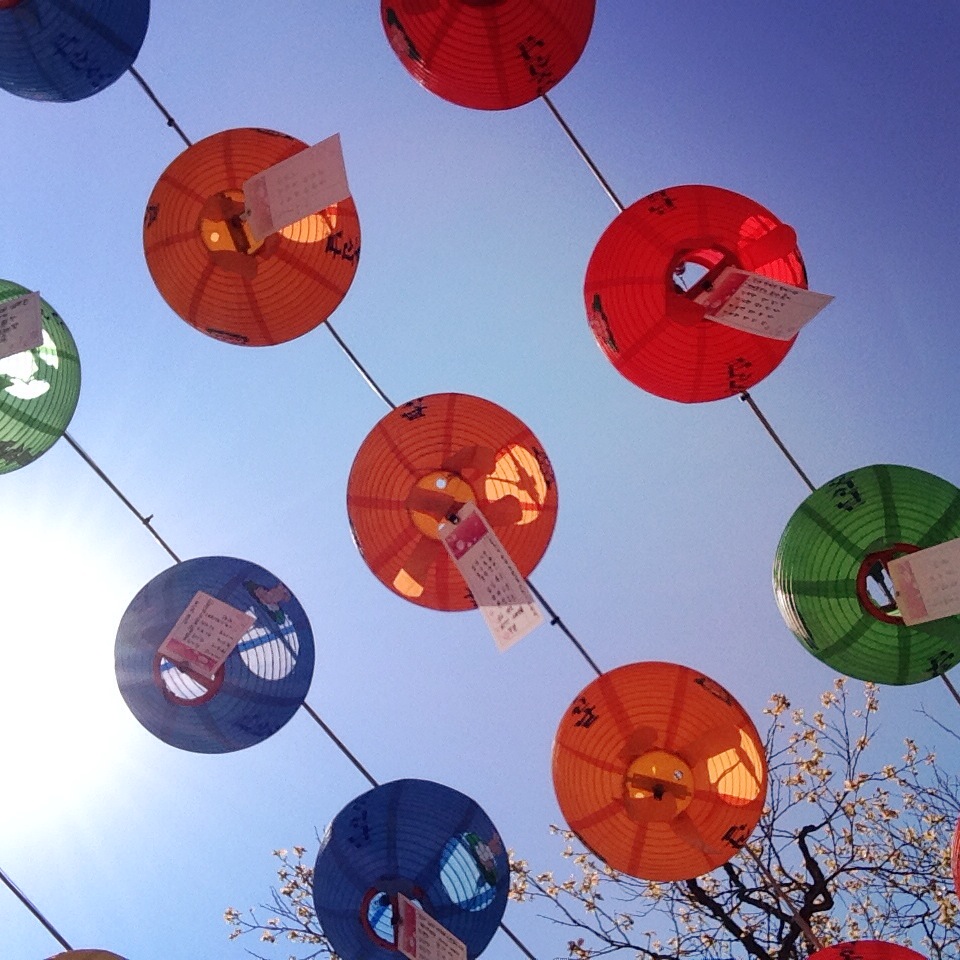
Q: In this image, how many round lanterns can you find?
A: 13